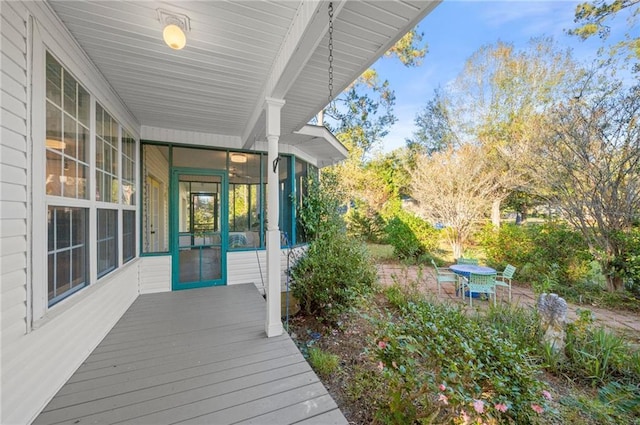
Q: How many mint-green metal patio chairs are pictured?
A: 4